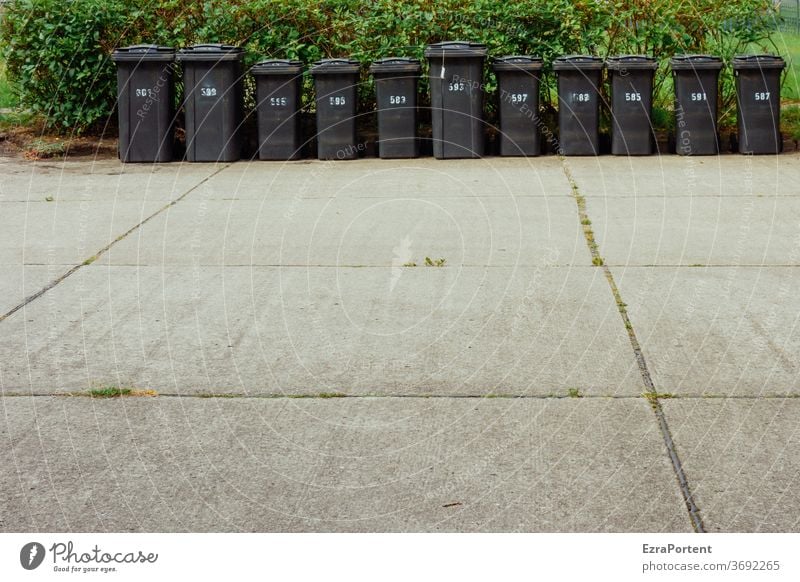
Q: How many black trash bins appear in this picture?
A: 11